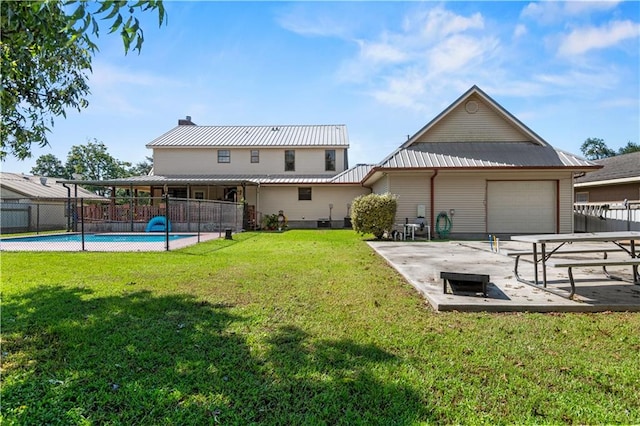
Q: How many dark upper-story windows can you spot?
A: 4